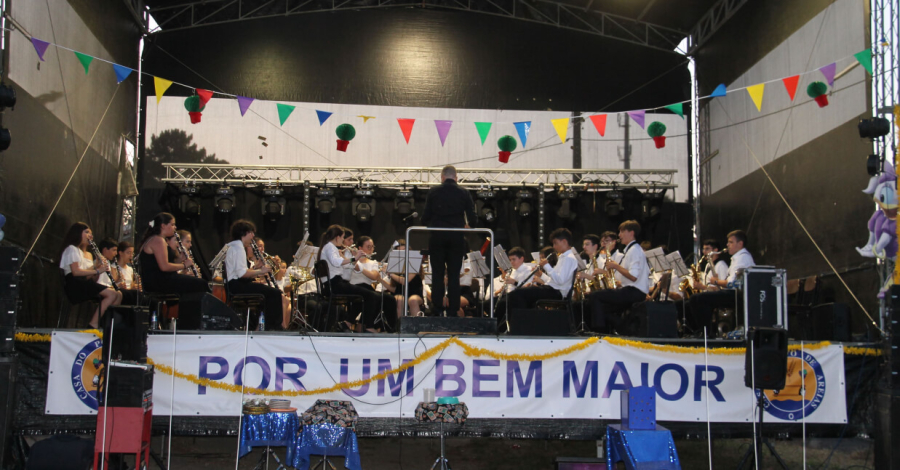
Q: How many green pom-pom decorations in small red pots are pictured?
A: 5